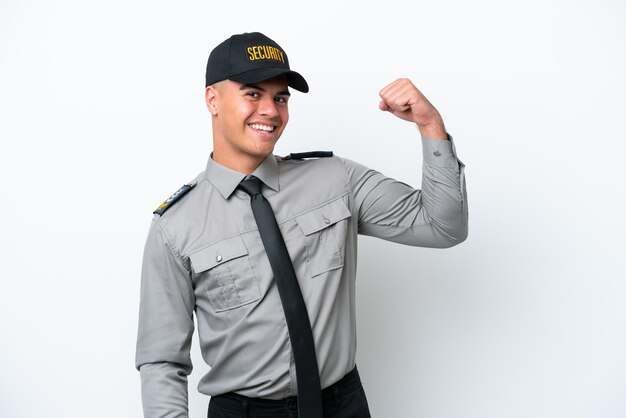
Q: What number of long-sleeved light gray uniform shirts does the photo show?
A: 1